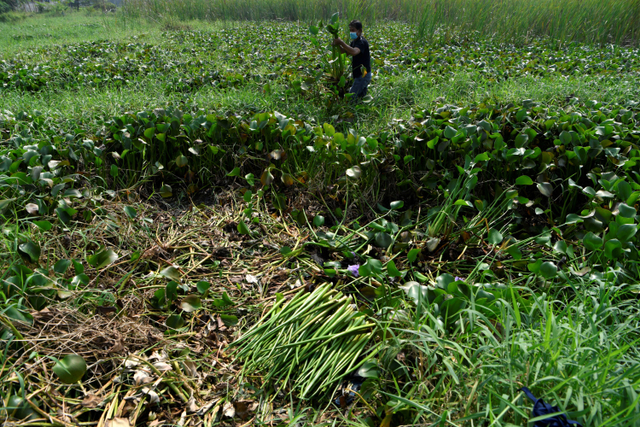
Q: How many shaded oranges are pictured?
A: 0